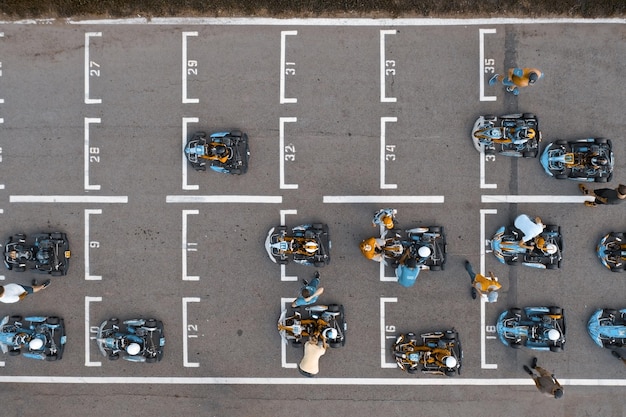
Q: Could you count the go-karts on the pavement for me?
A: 14